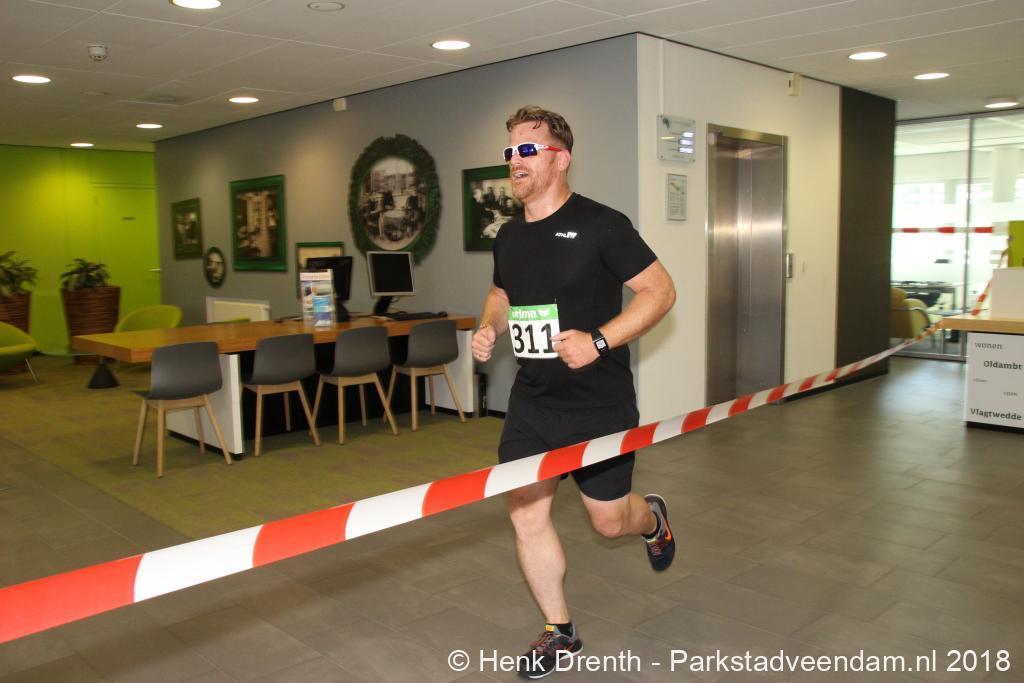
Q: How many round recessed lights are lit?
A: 9